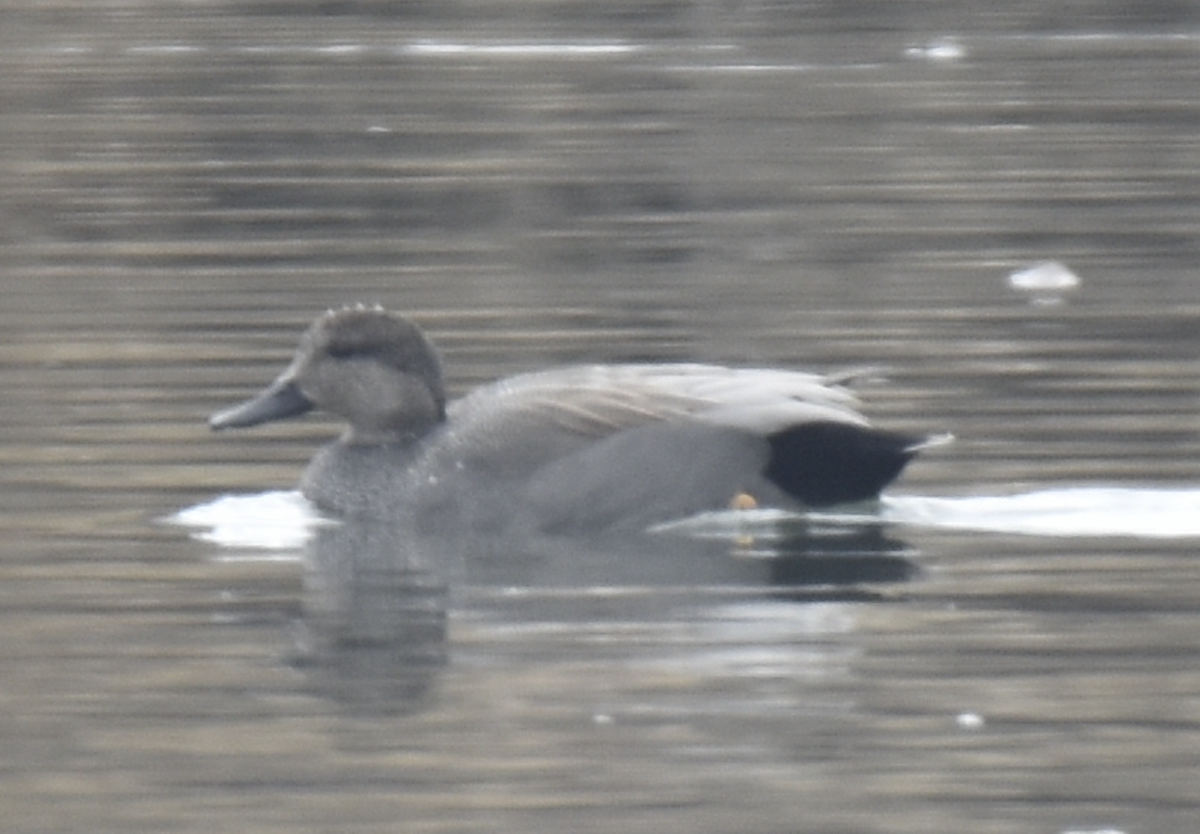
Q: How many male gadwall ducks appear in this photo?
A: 1